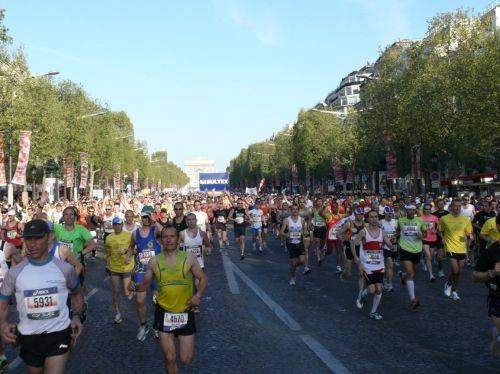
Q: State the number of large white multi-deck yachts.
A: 0